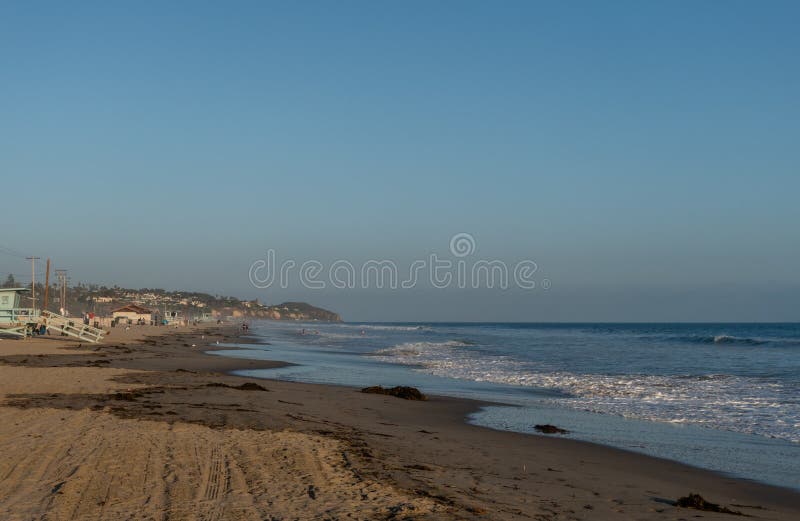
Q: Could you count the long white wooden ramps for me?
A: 1